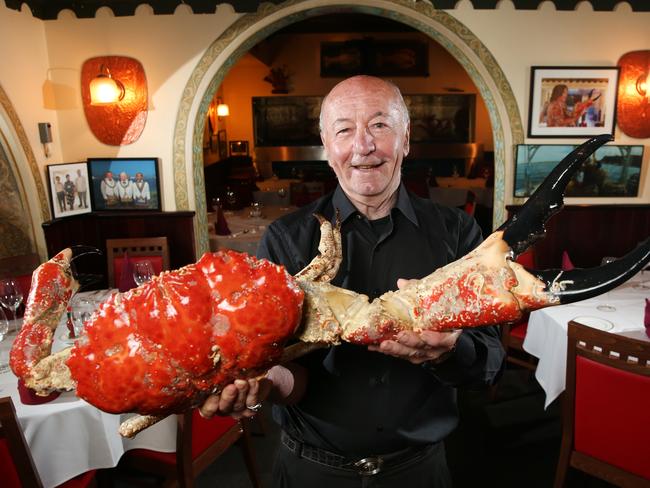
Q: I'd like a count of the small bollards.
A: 0